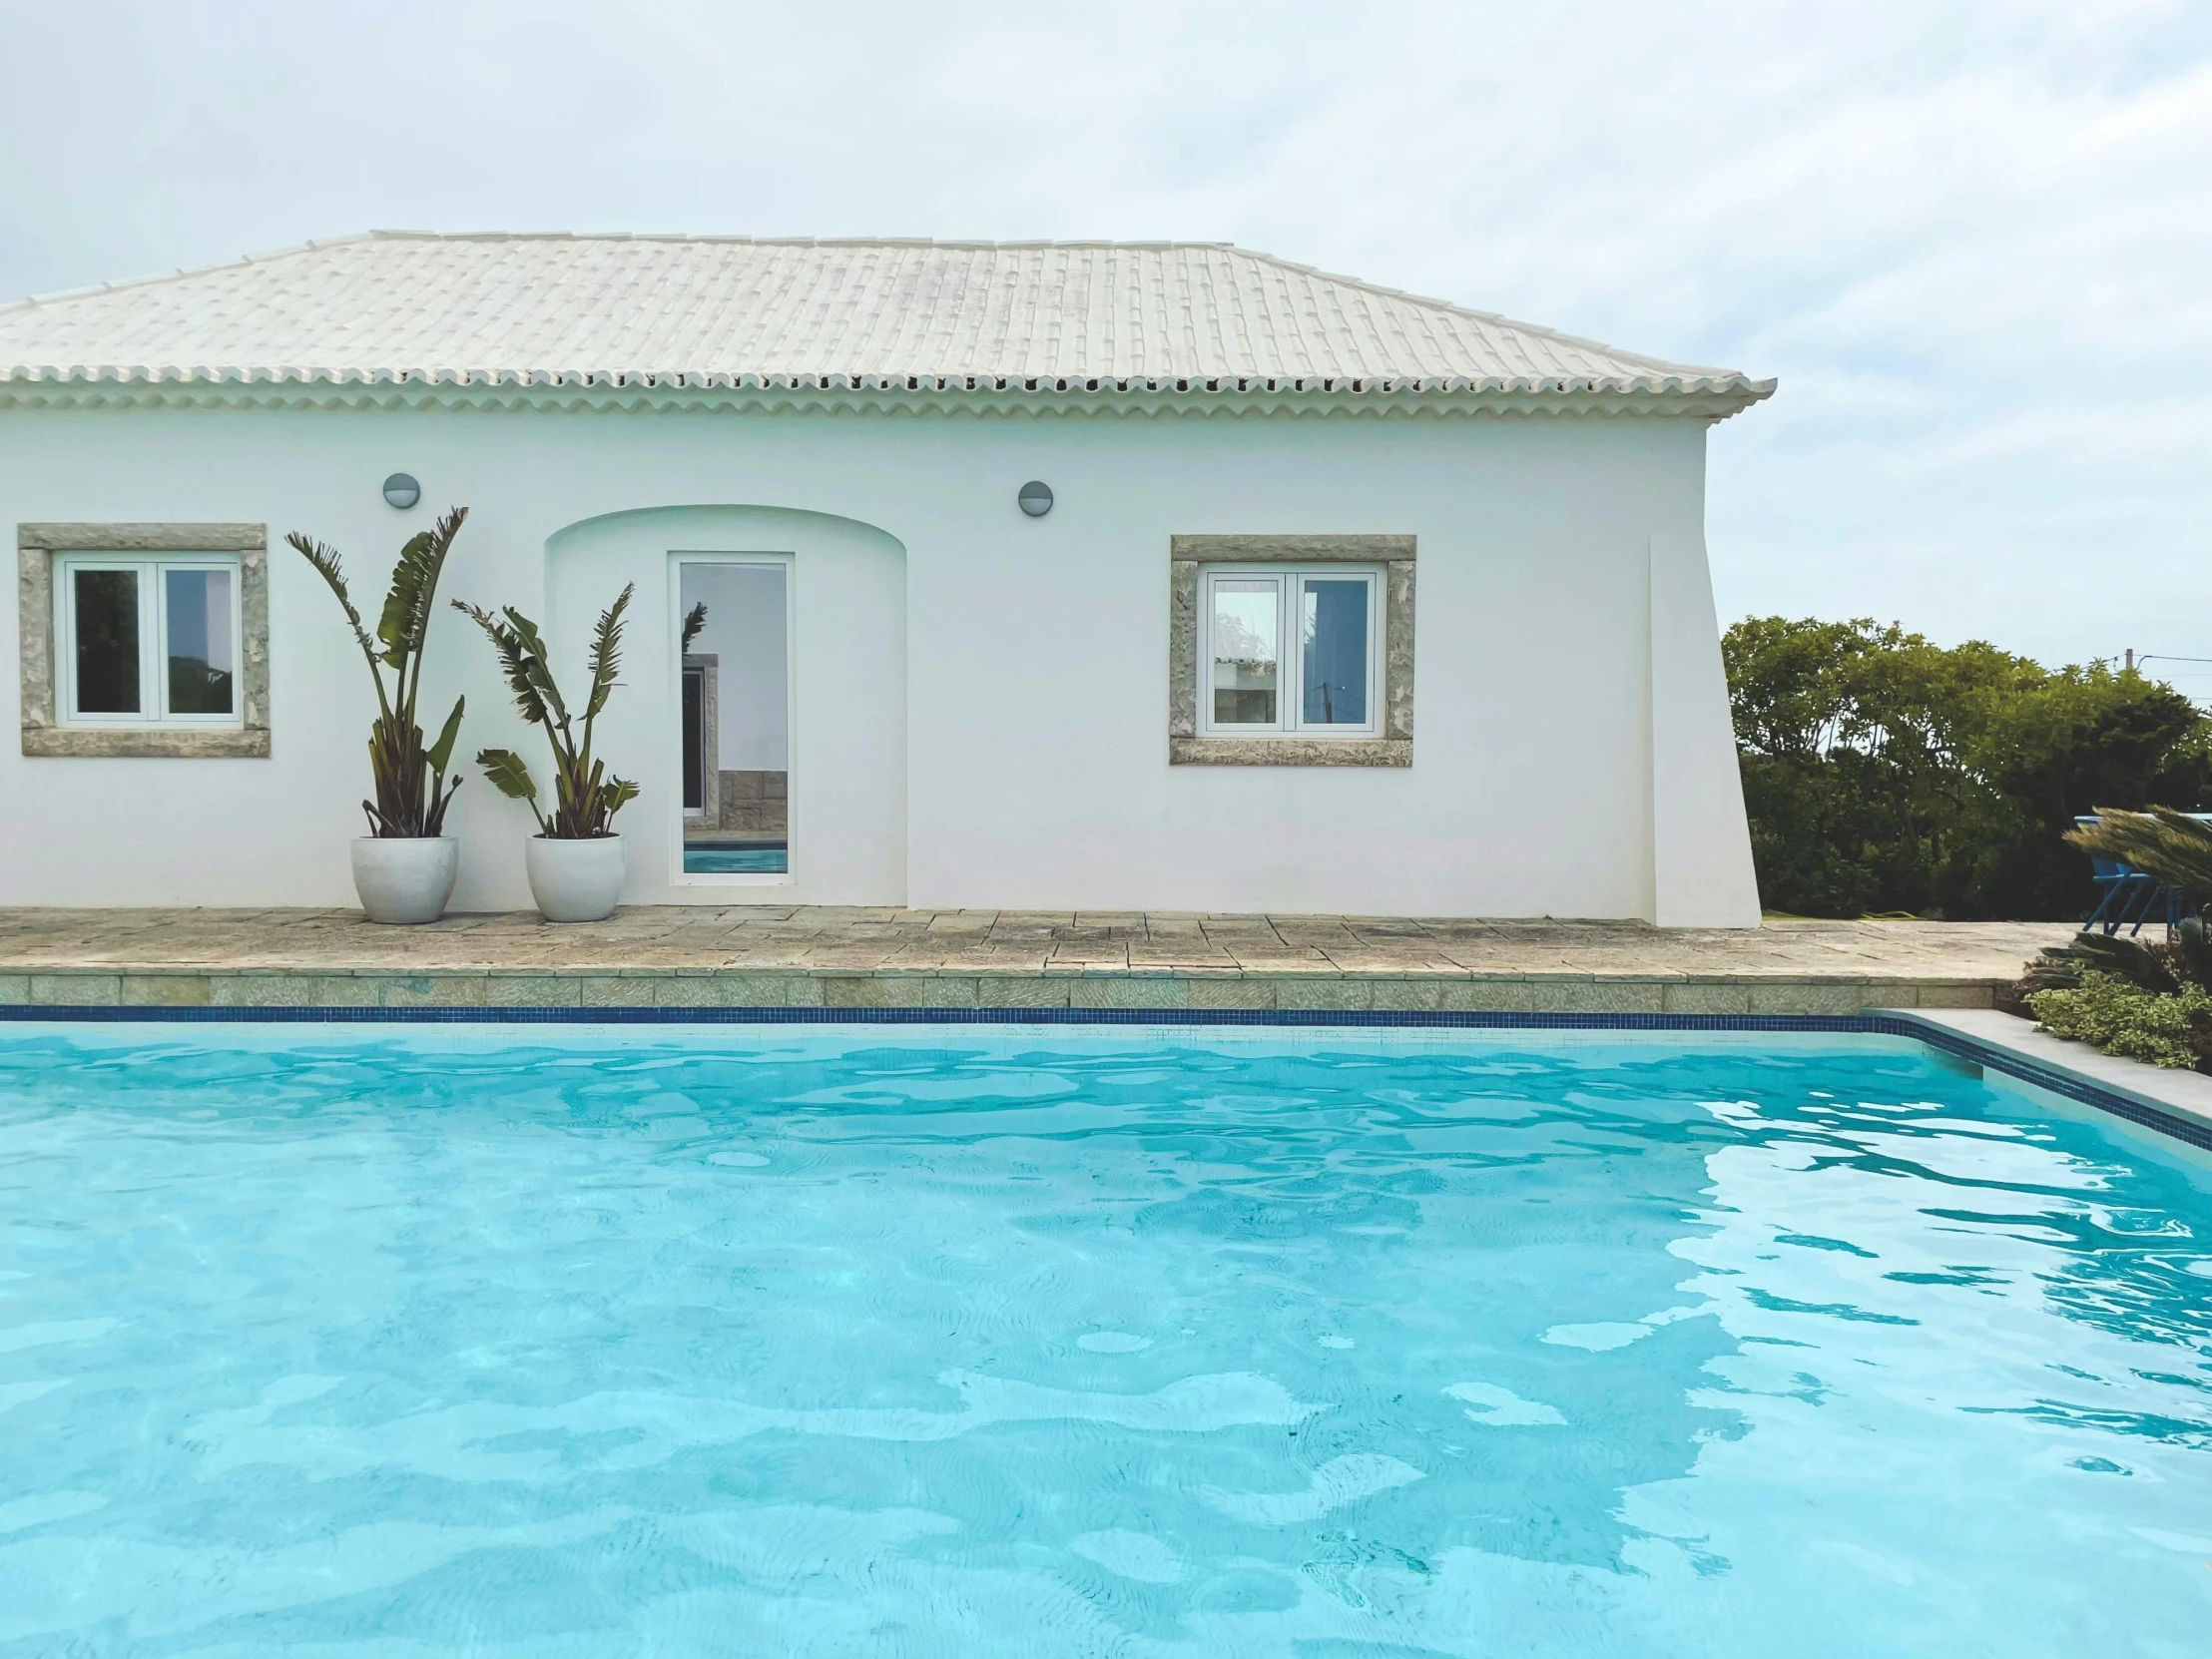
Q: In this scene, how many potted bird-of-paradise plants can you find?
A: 2